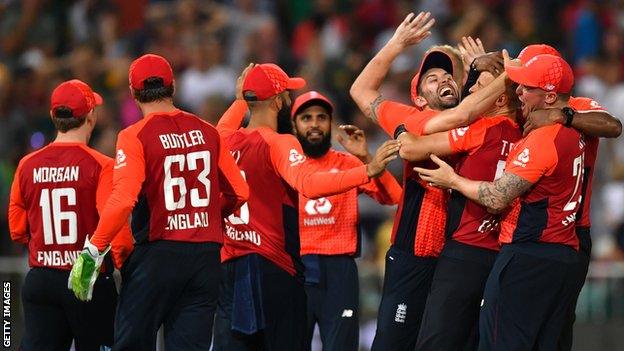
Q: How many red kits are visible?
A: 8